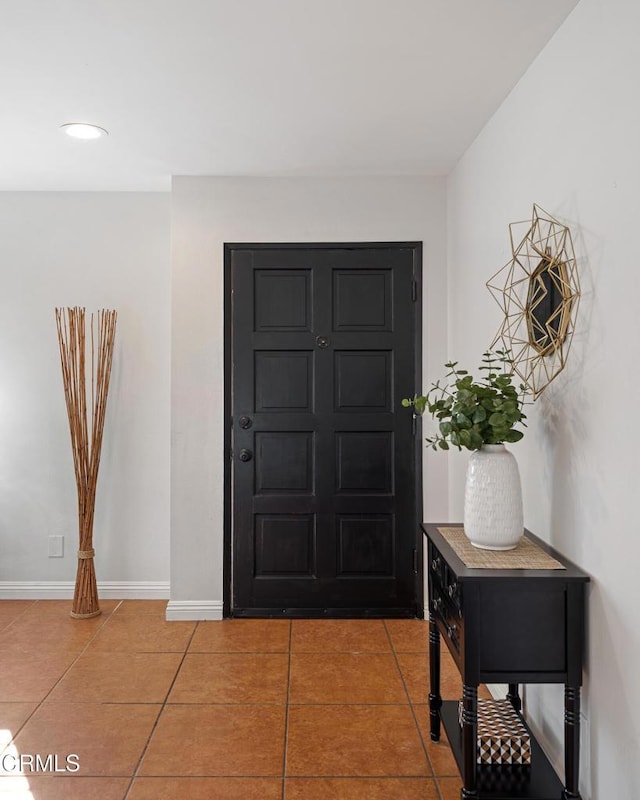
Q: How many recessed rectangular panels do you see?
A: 8